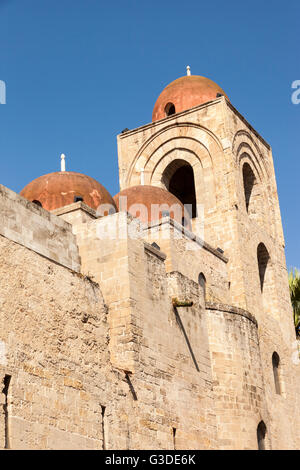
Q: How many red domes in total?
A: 3